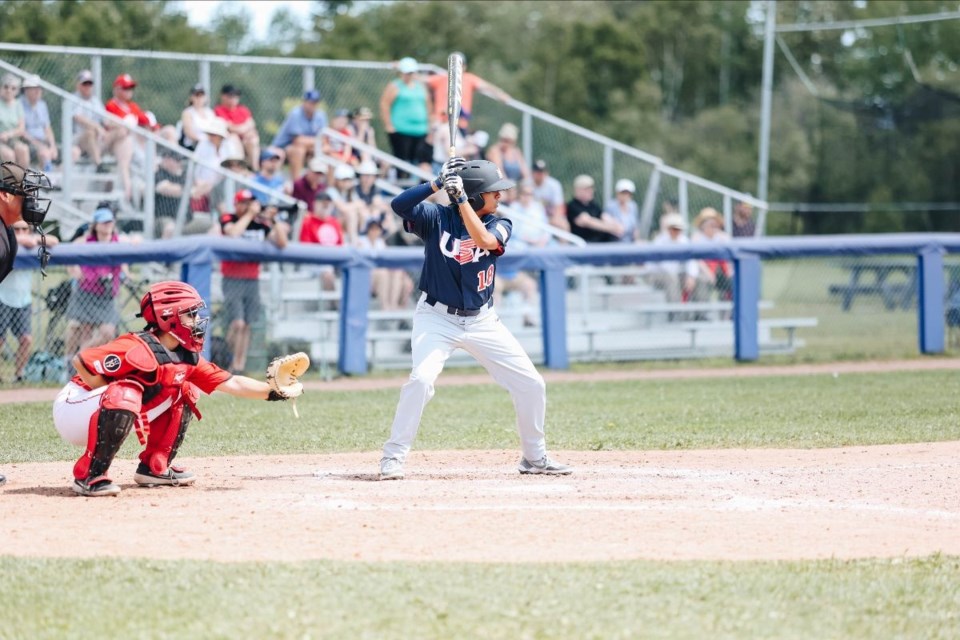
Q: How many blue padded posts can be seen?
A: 5